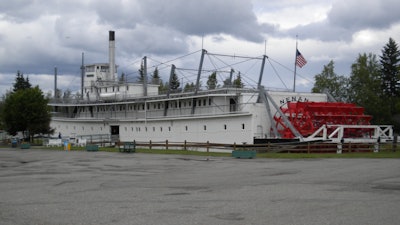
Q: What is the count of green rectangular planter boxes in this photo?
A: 3